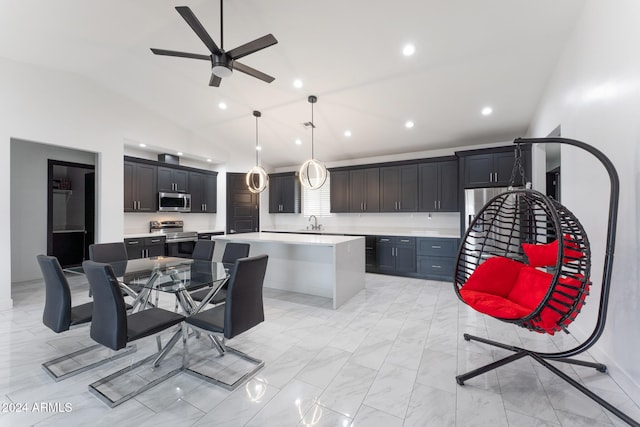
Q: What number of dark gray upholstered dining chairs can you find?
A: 6